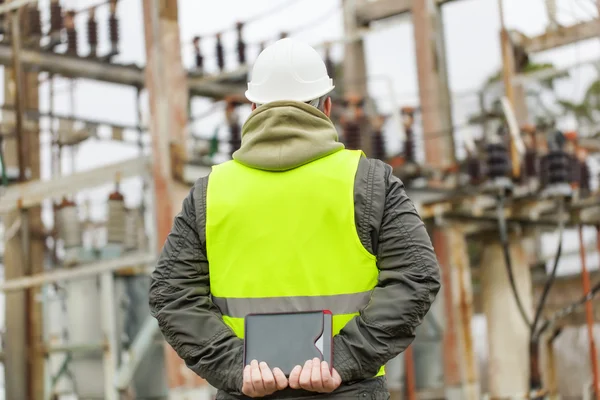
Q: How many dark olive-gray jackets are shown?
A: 1